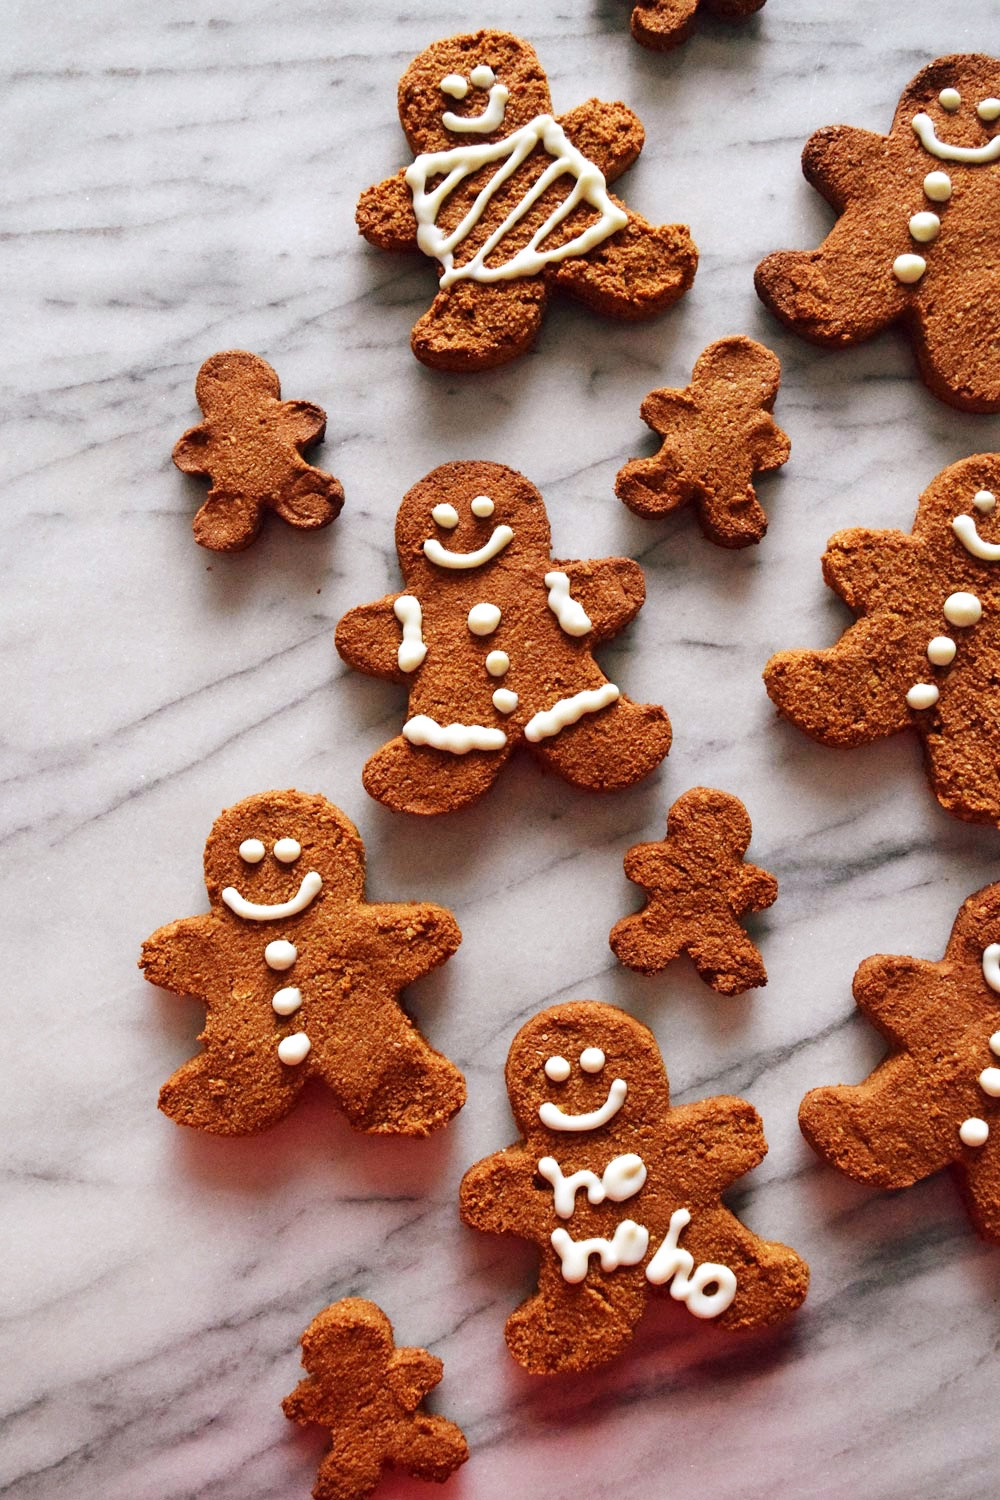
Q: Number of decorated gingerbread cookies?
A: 7